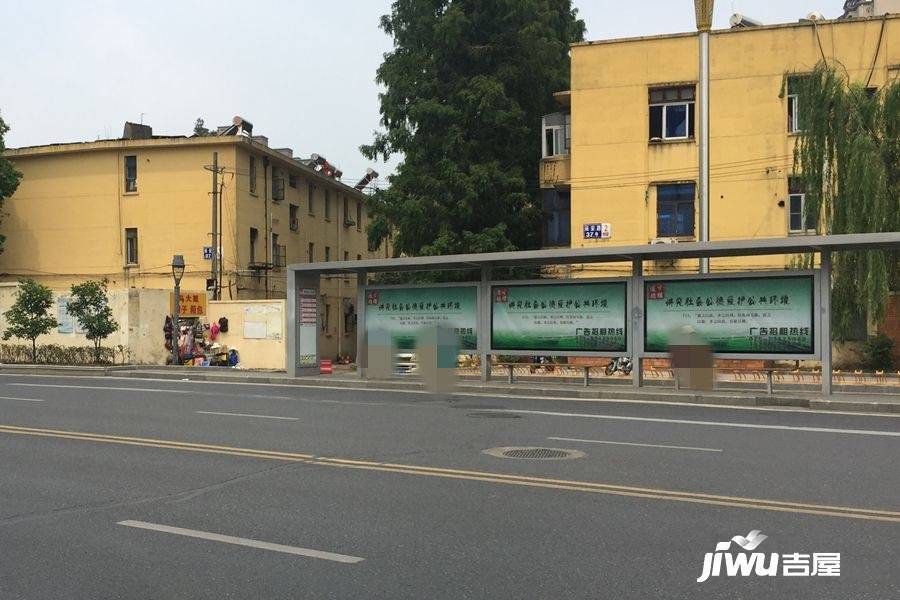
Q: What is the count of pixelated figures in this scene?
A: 3